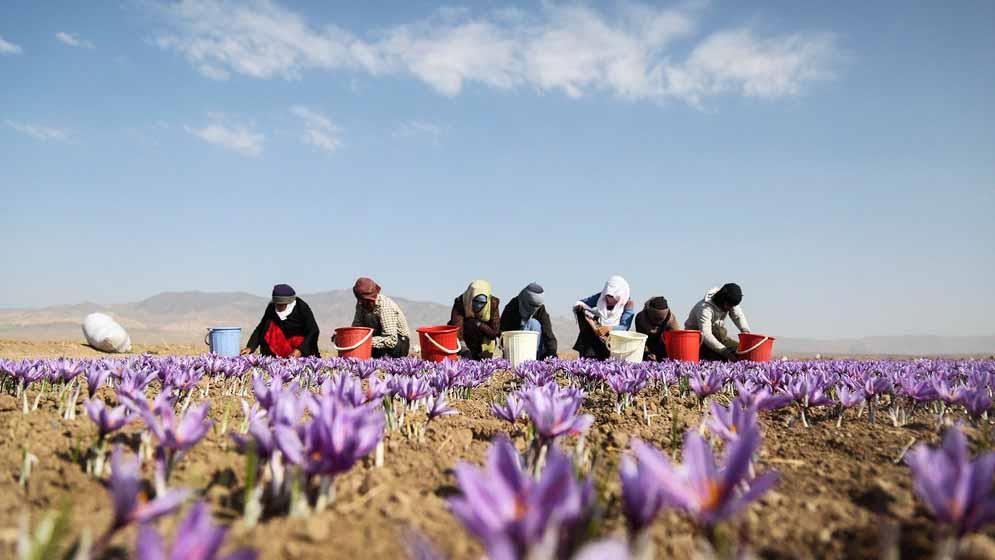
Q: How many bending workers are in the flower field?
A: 7